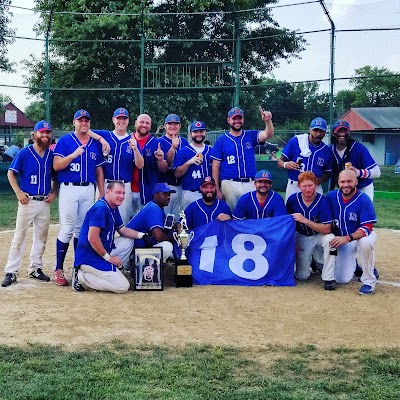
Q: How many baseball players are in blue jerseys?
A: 15